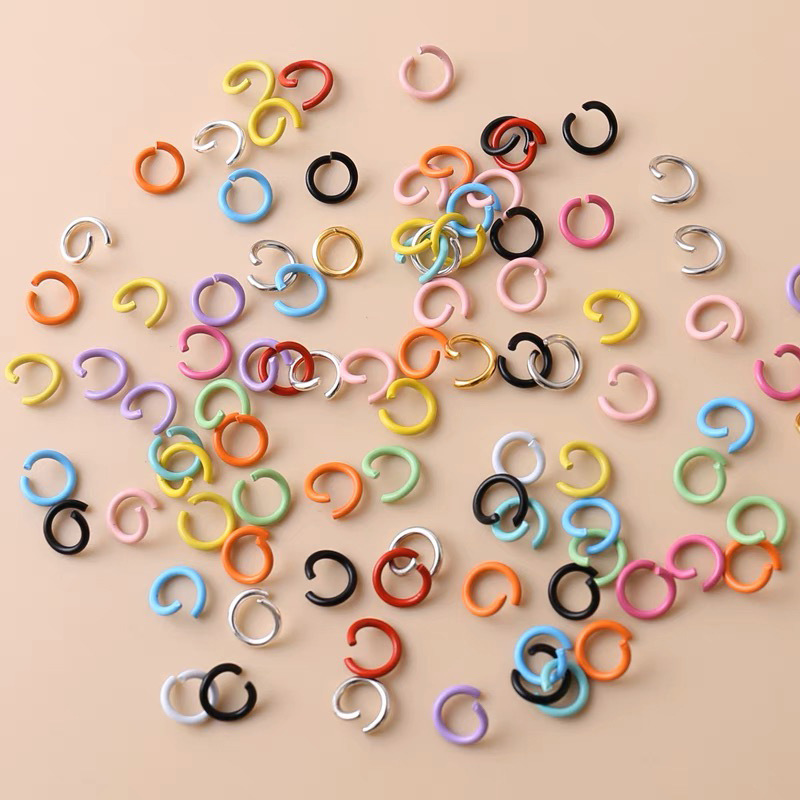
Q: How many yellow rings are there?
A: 11